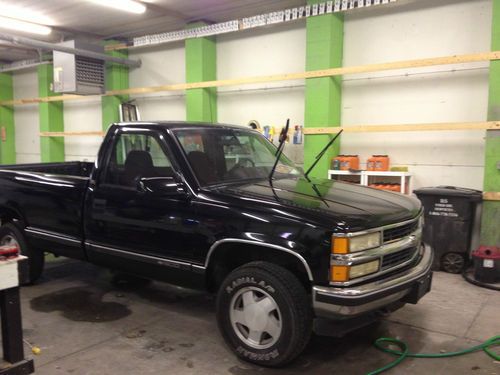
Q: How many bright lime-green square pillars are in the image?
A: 6